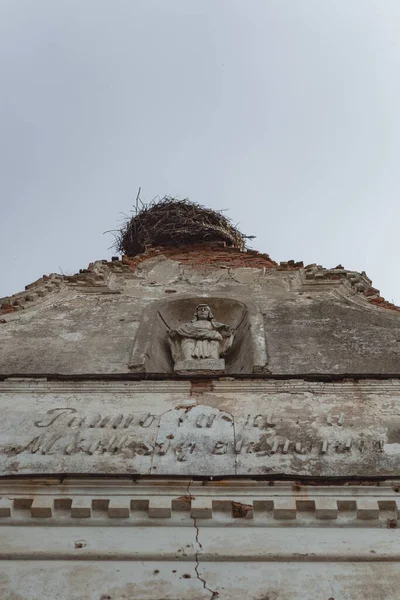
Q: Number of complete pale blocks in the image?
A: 8